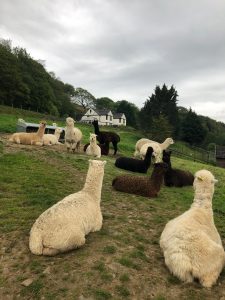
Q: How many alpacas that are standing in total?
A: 4